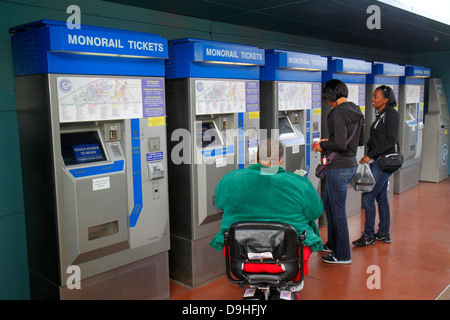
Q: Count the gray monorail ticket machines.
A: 6